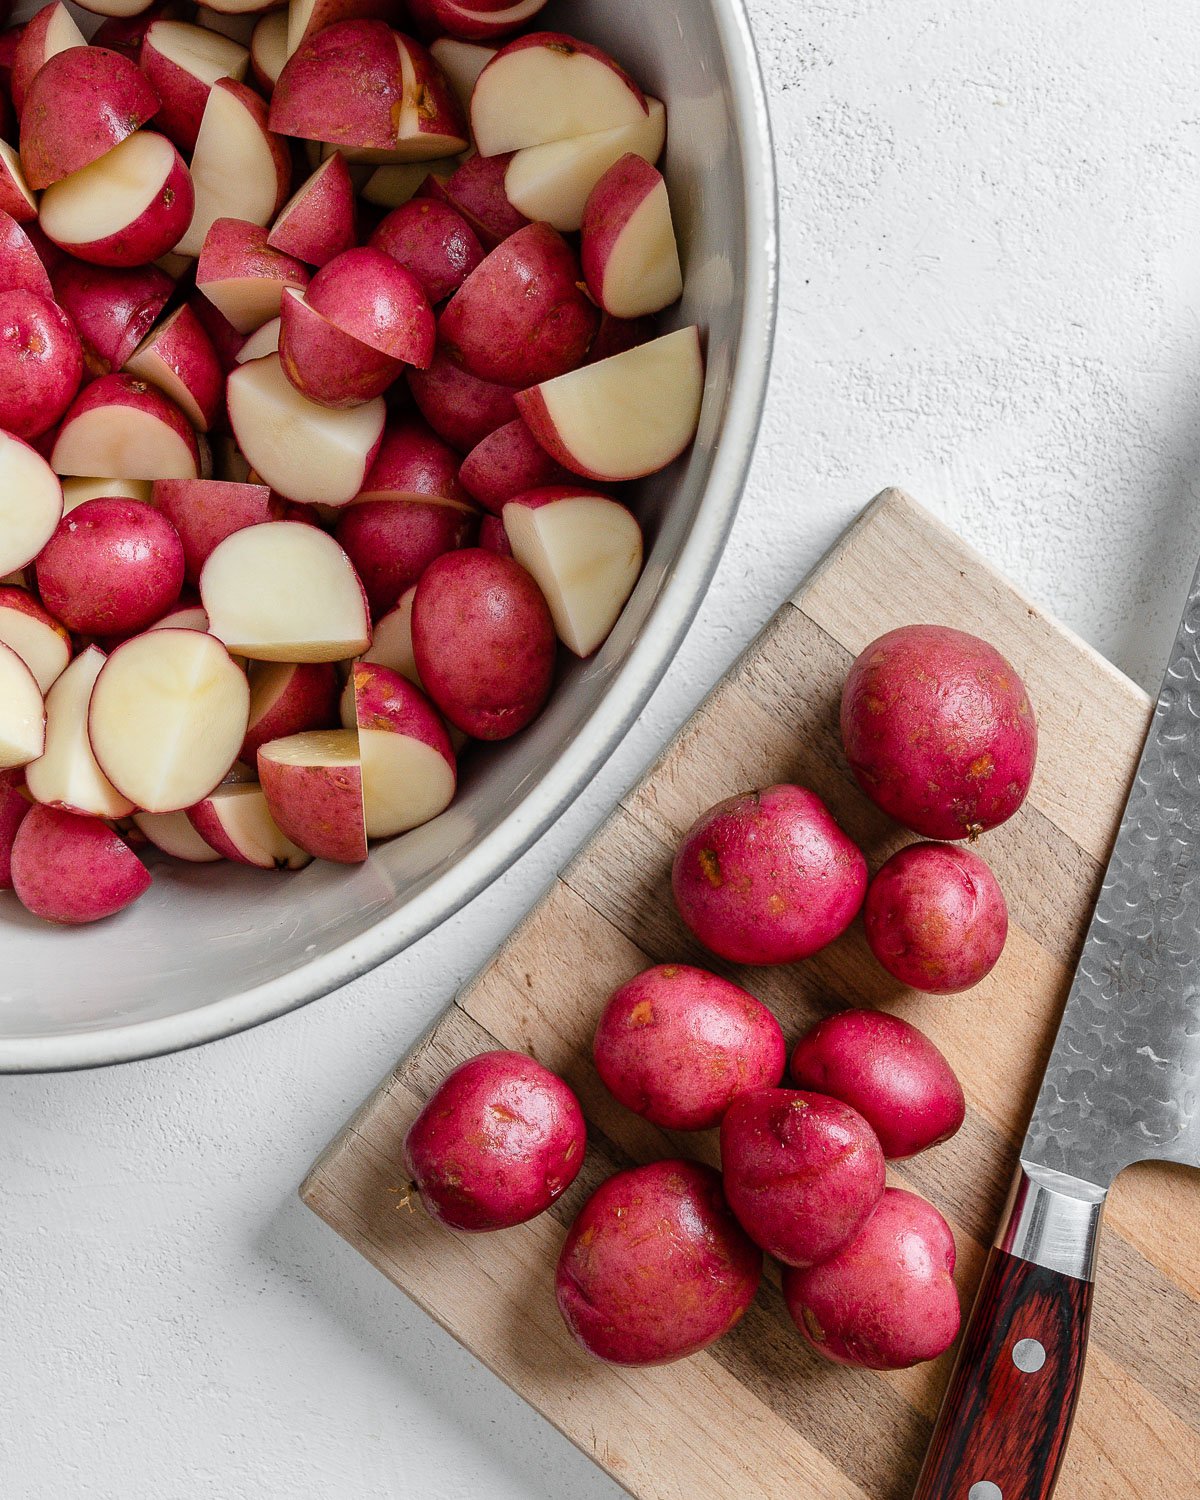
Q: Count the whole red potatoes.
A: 9